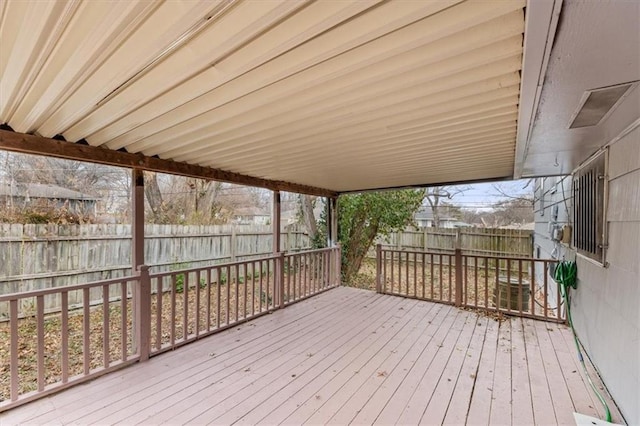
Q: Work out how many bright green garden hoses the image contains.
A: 1